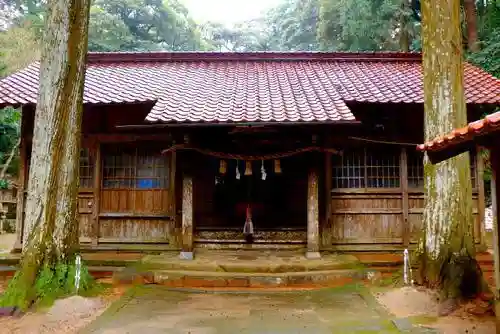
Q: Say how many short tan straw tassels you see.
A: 3